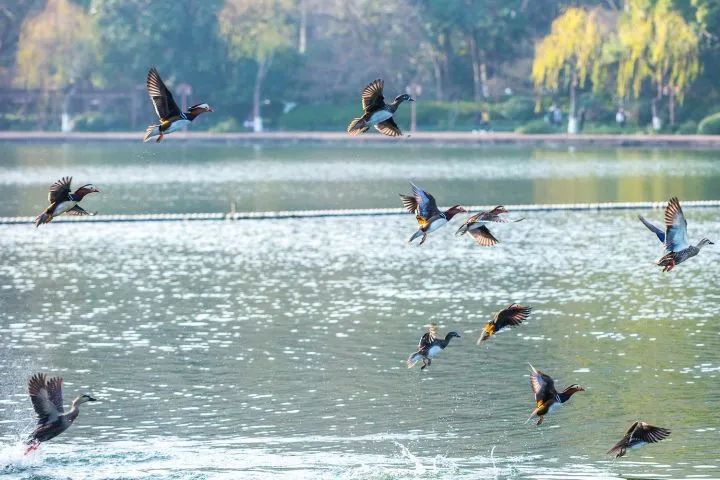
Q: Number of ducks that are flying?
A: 11